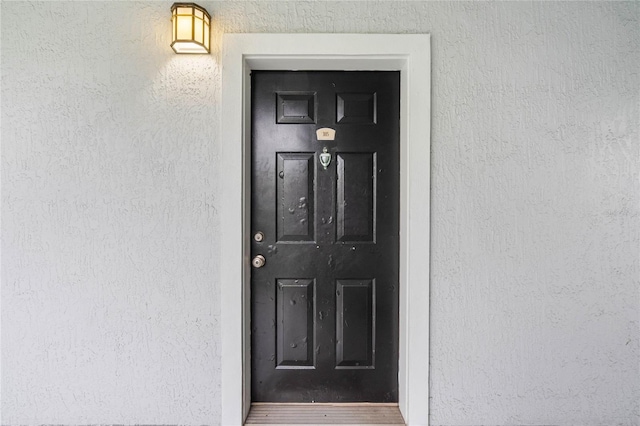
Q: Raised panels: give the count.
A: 6